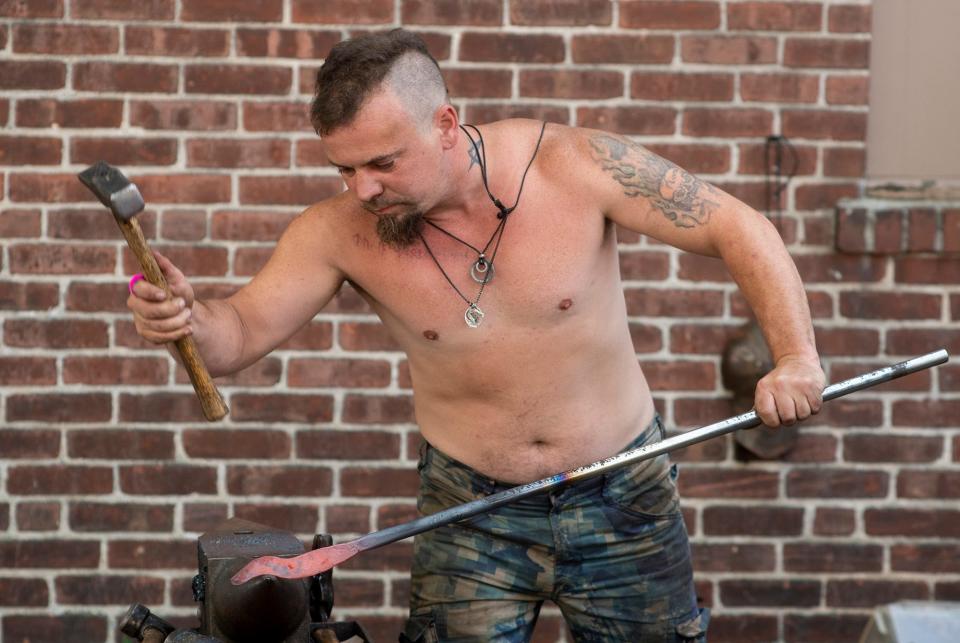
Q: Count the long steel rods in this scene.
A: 1